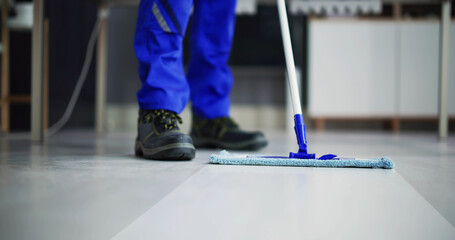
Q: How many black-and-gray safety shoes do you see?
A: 2